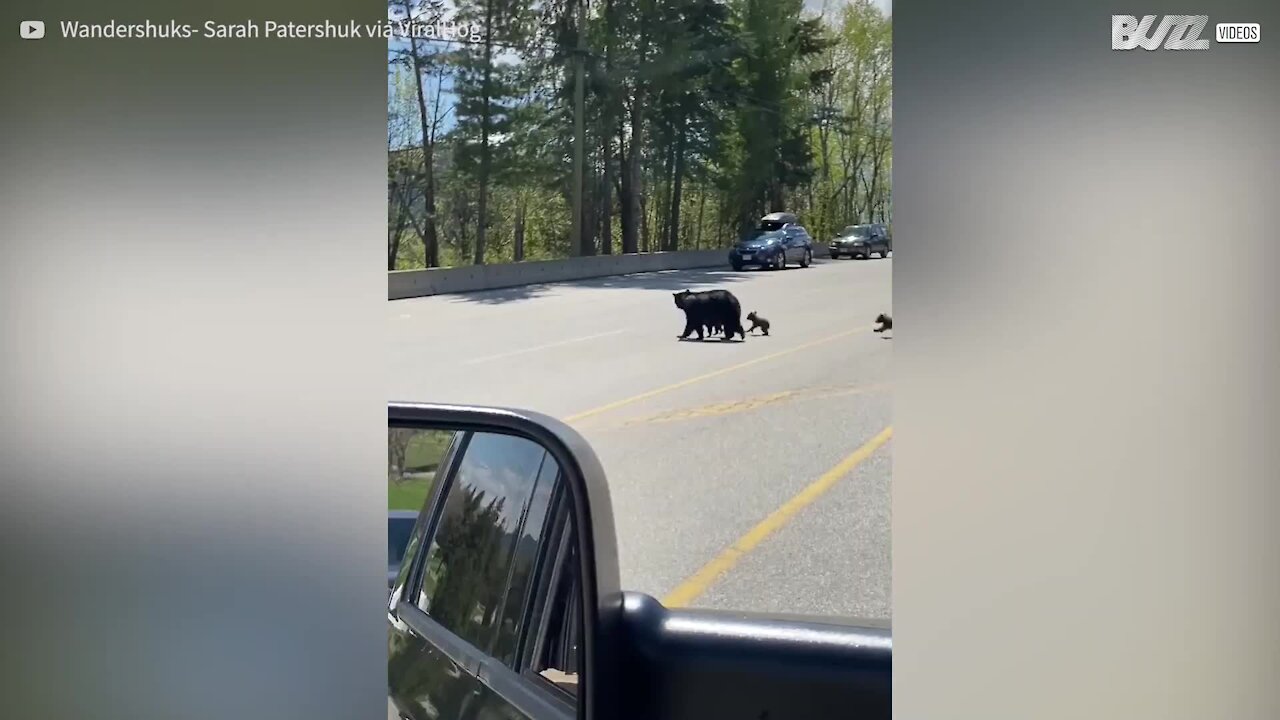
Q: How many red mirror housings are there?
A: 0